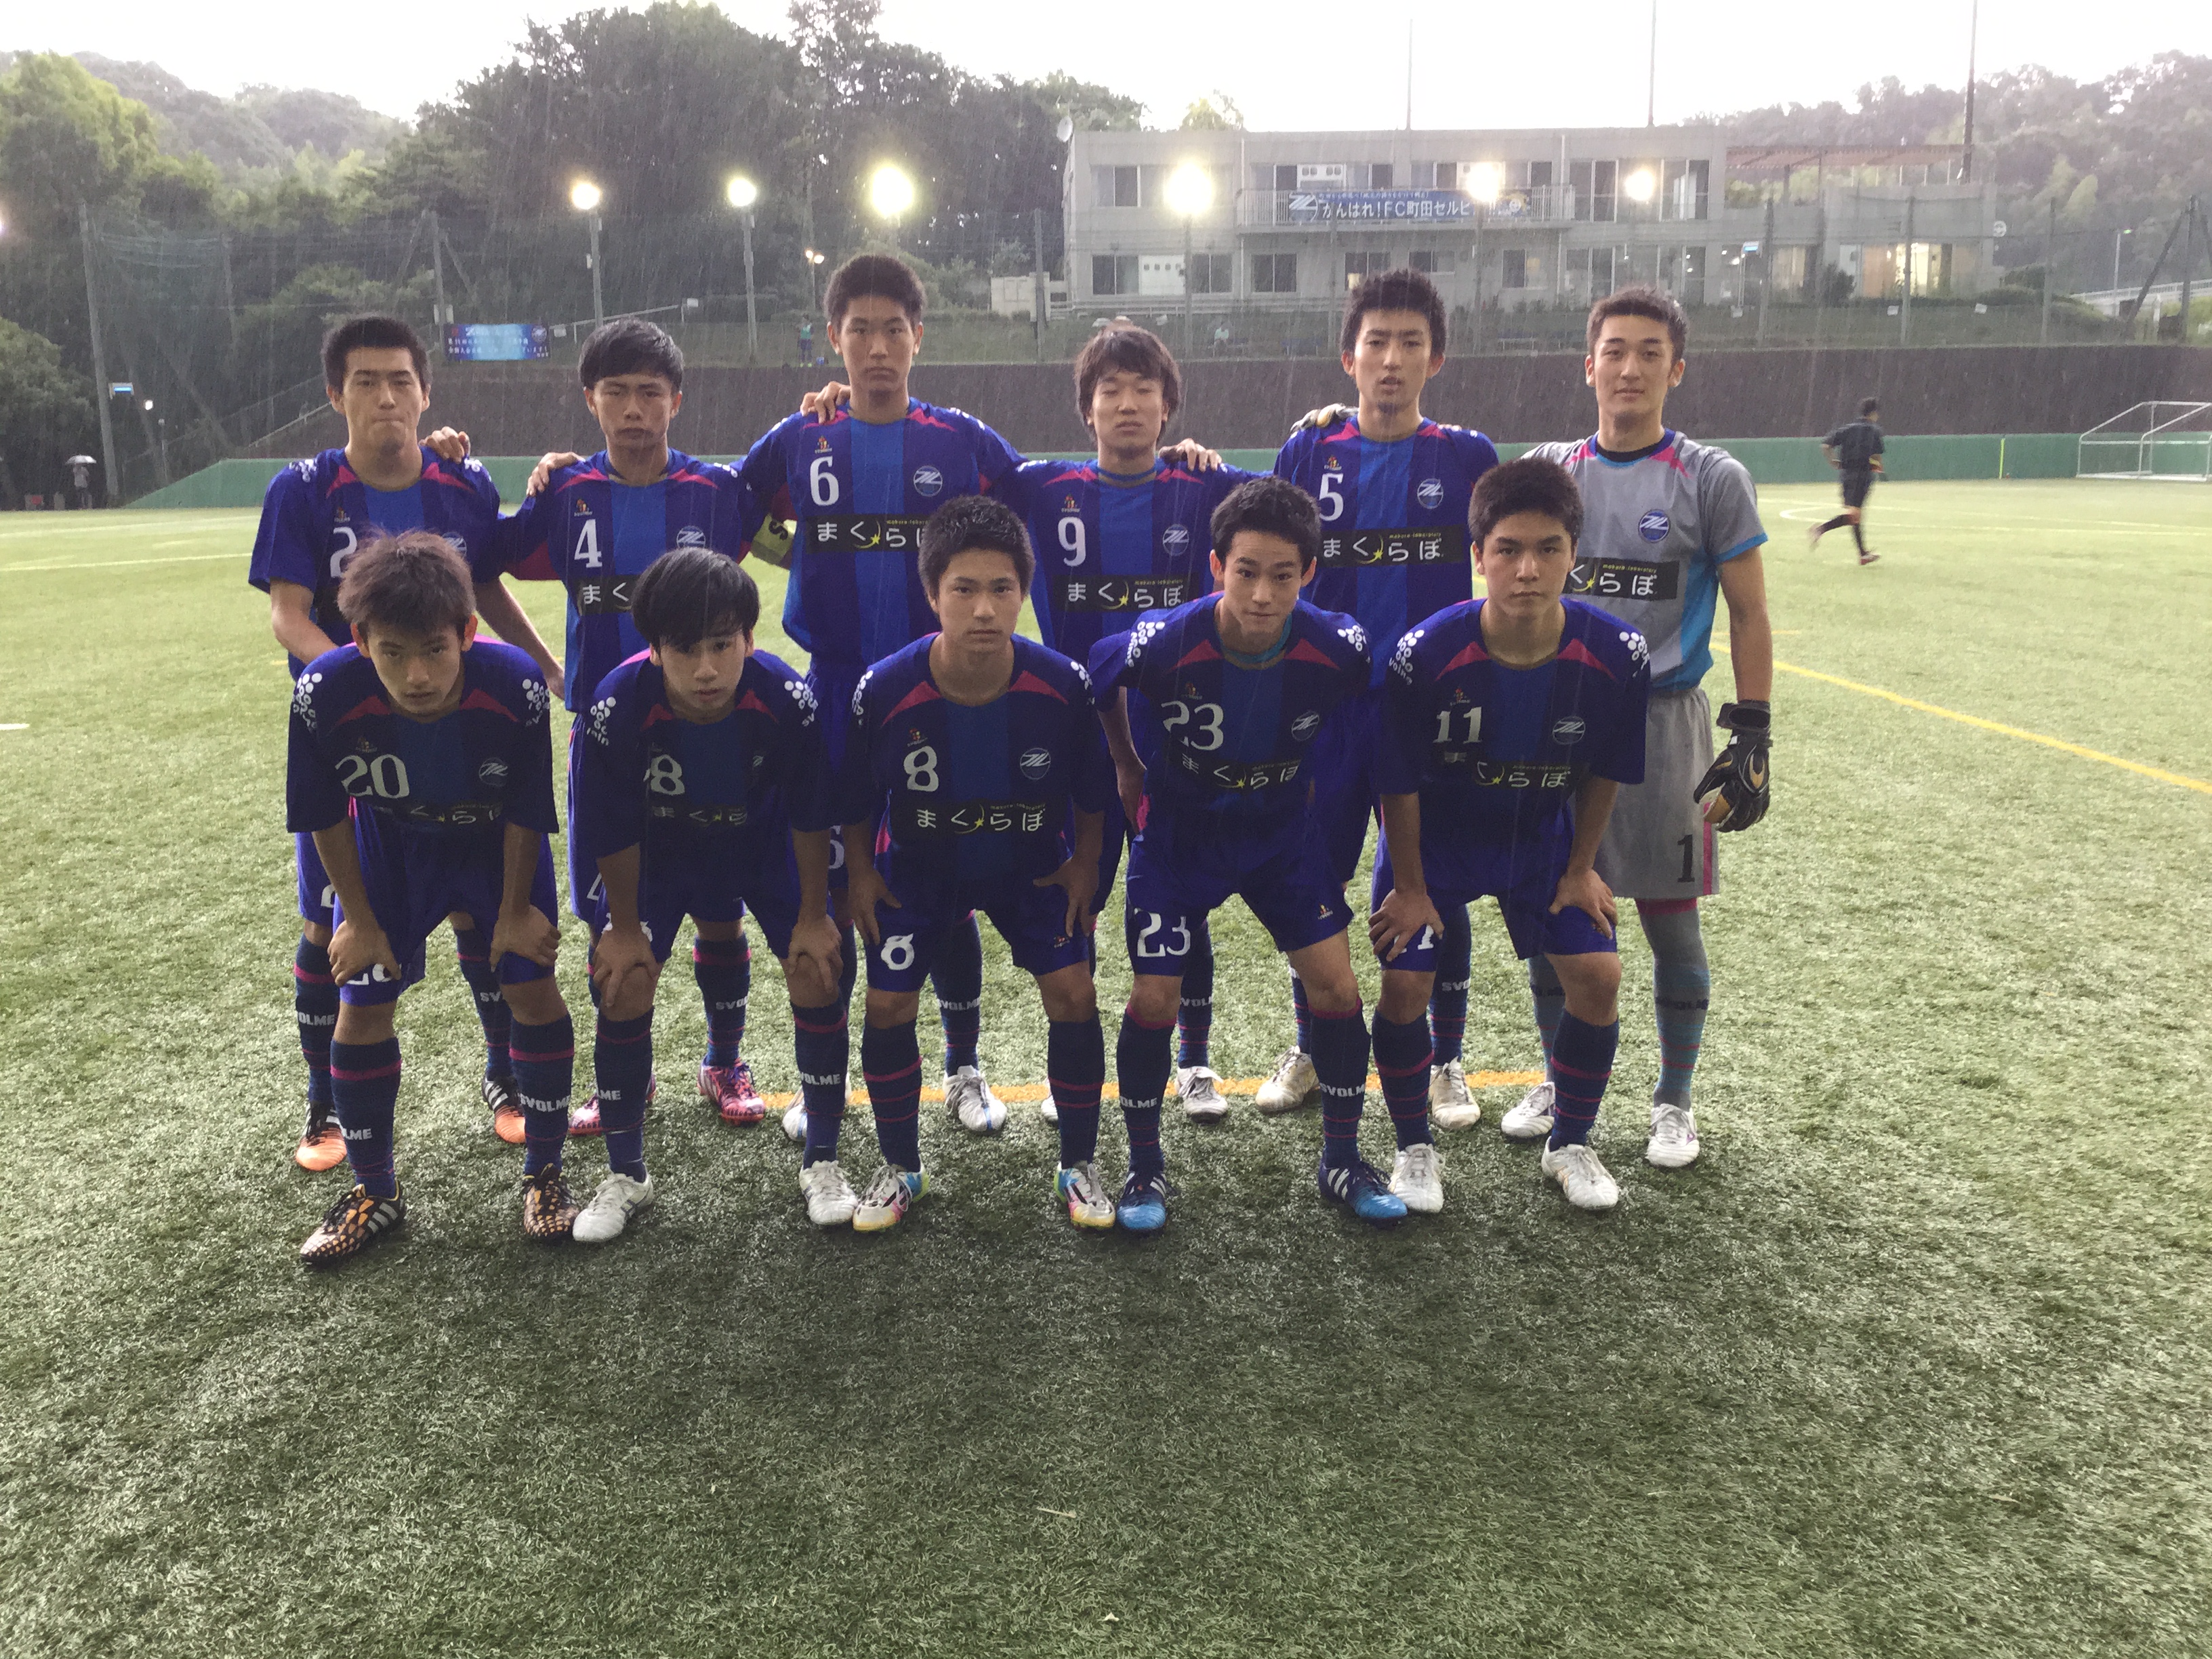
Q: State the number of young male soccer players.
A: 11